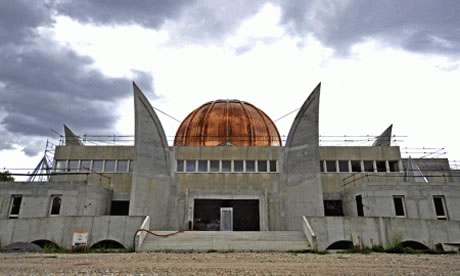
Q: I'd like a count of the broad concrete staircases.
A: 1